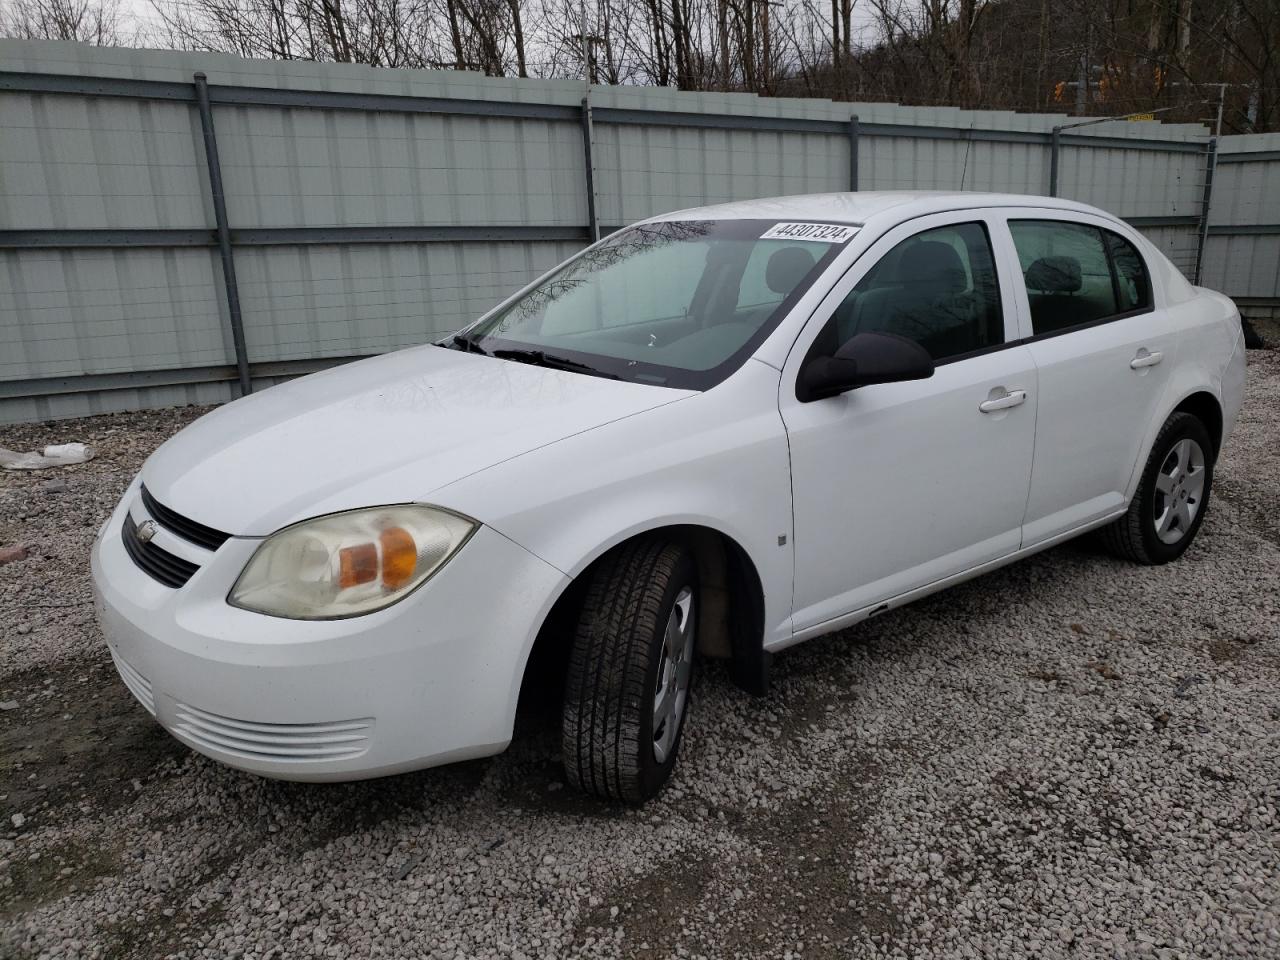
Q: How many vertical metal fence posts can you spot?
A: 5